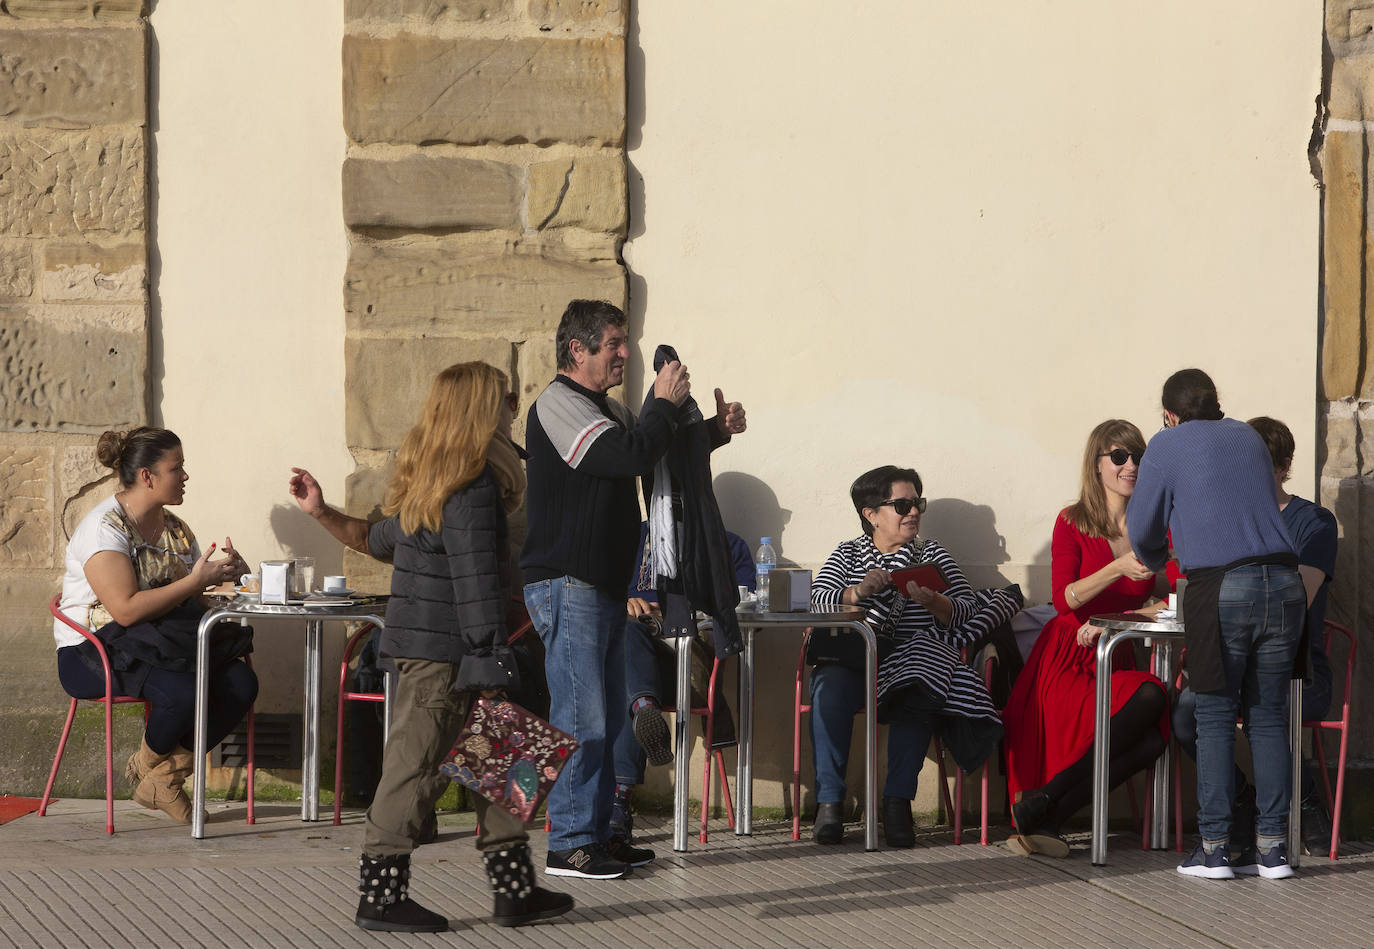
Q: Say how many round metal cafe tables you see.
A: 3